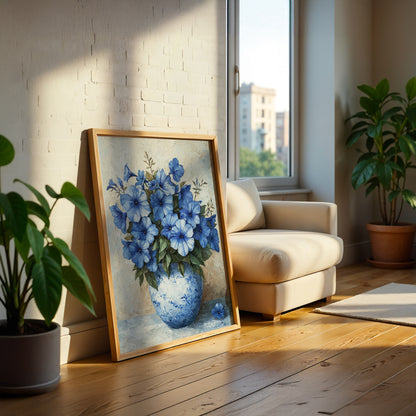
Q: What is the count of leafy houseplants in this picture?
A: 2